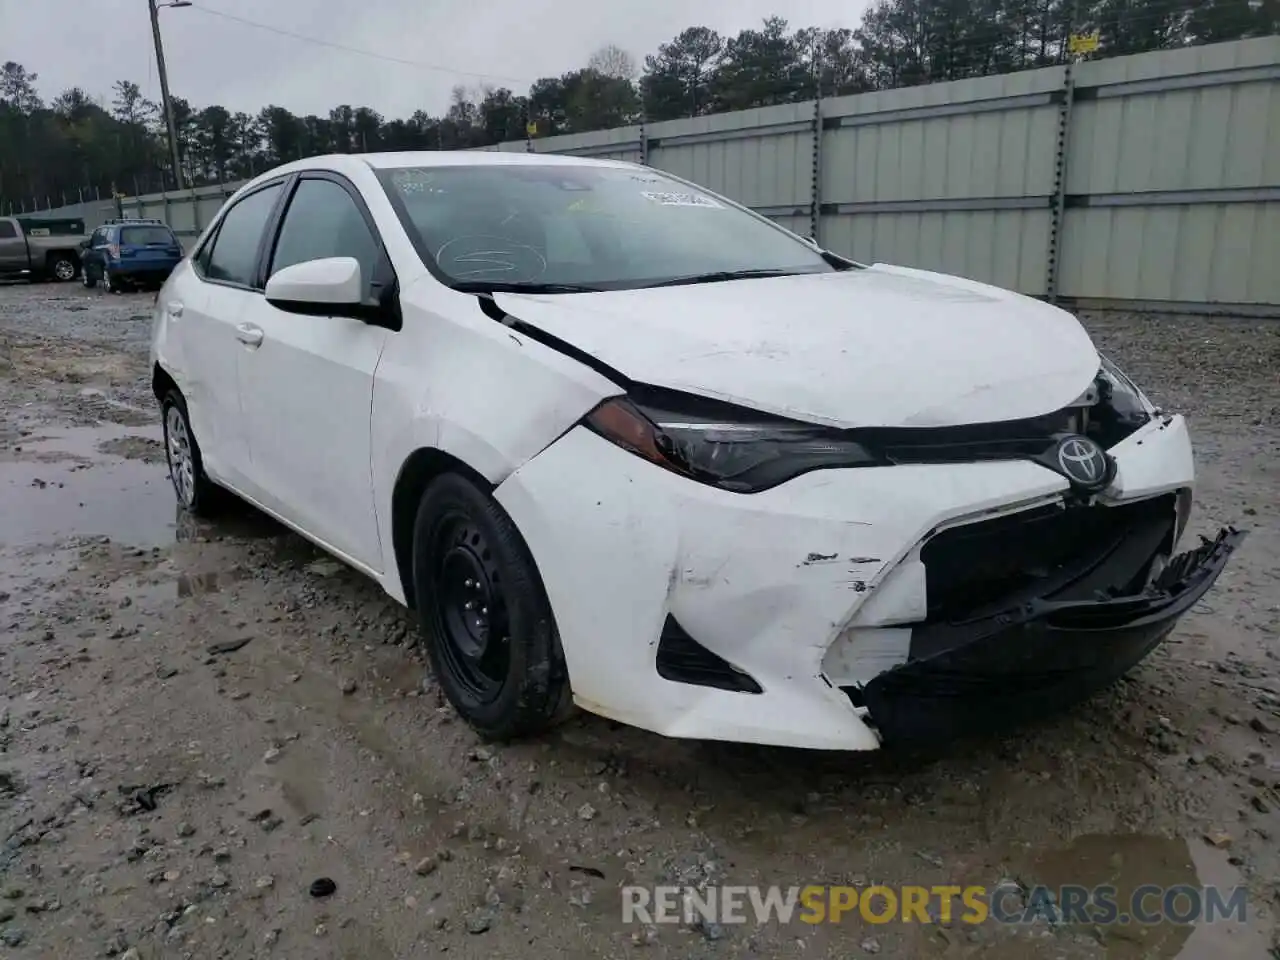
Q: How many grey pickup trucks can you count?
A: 1